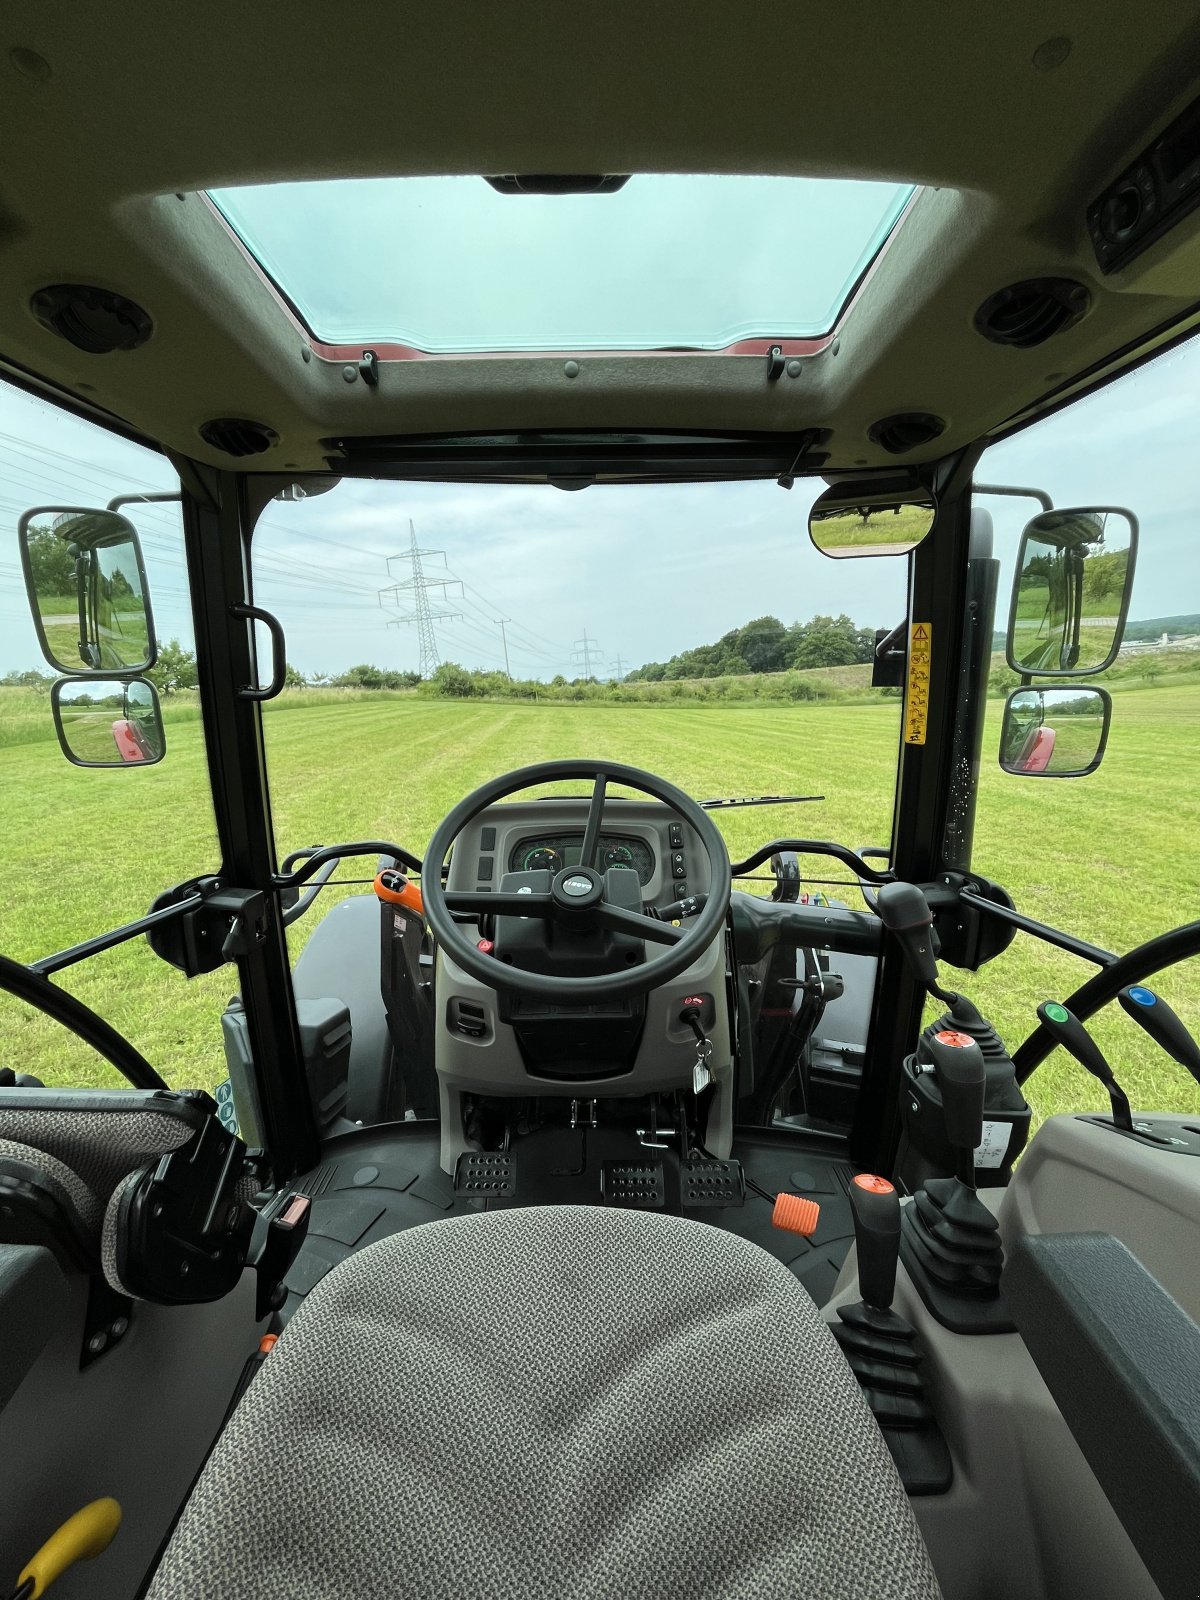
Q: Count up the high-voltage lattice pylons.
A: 3